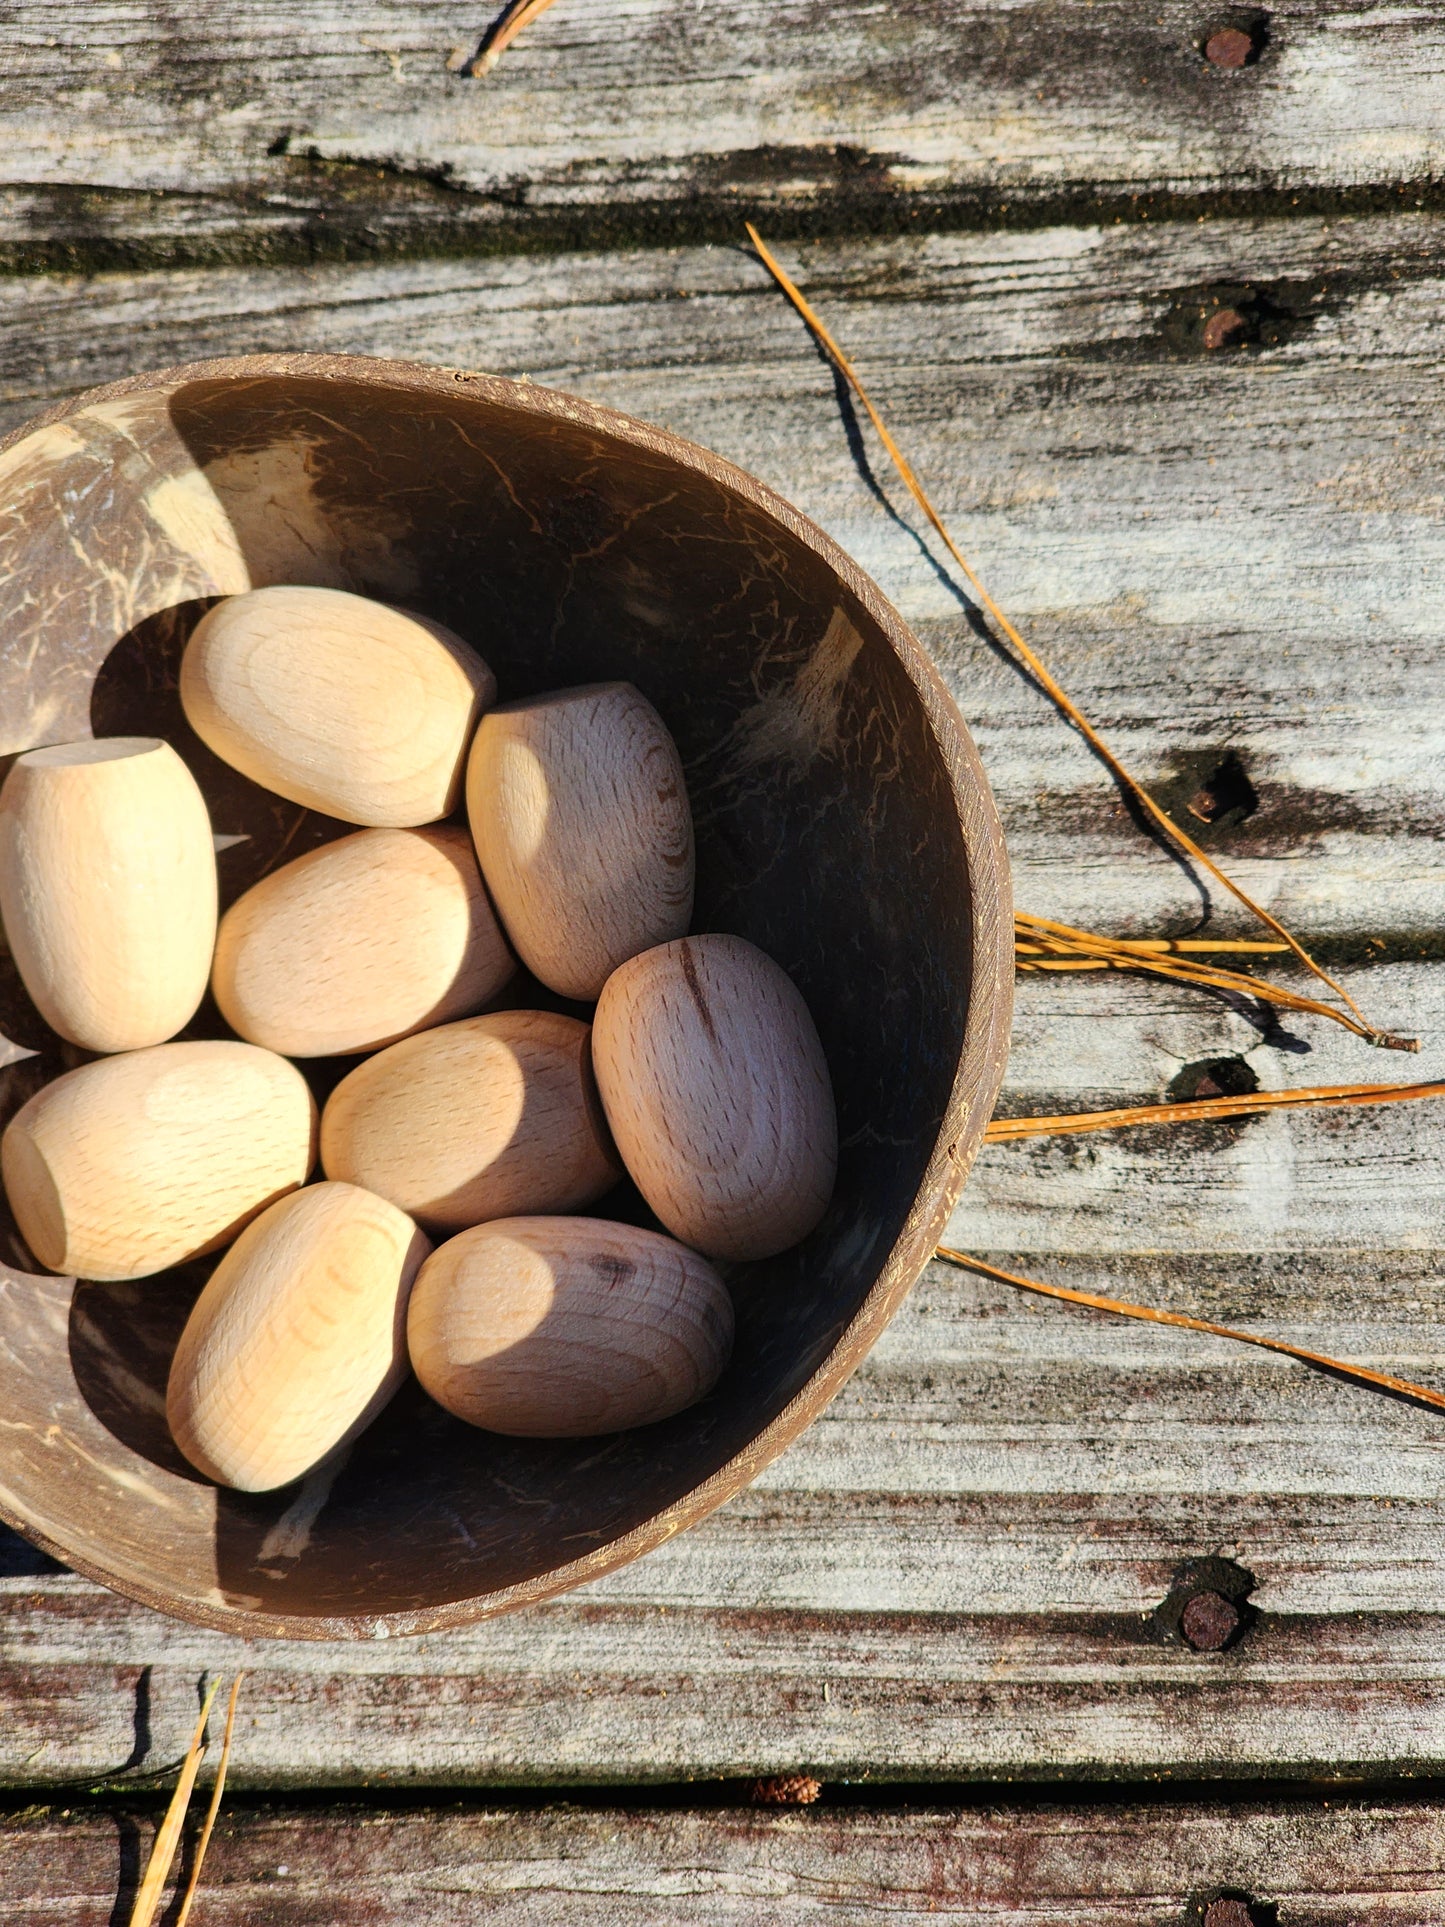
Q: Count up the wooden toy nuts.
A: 9